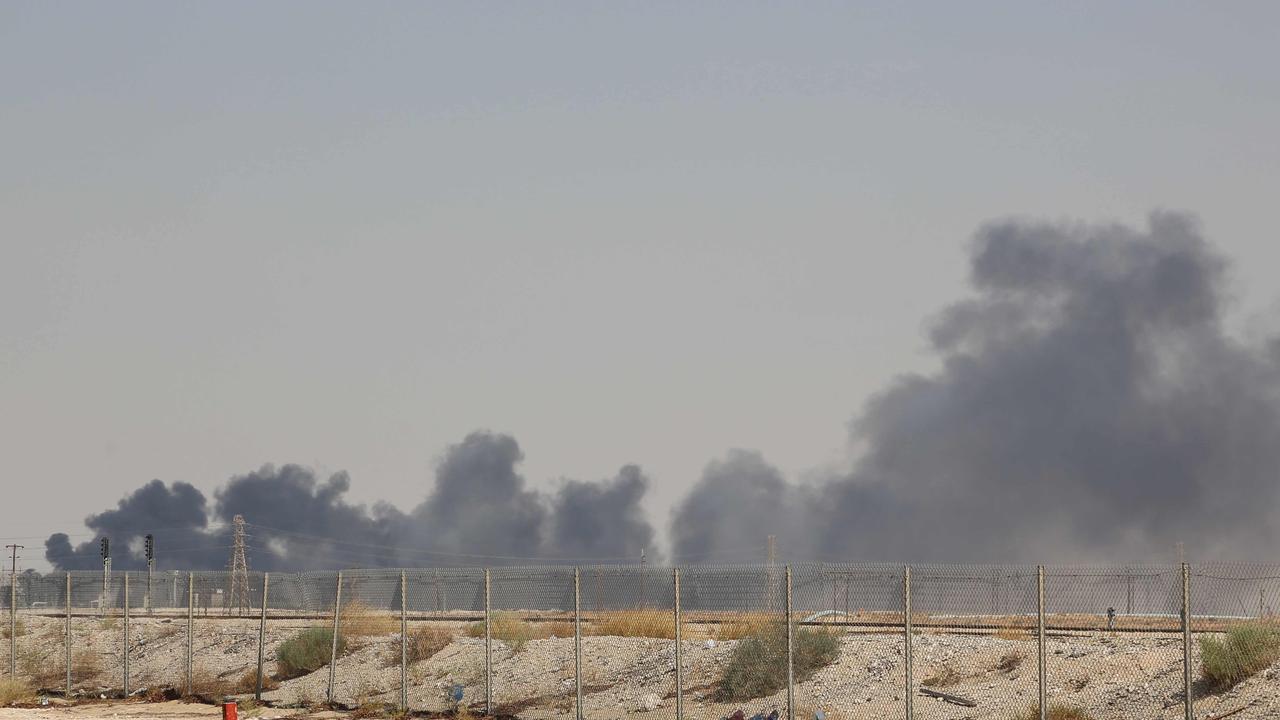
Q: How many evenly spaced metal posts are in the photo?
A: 14